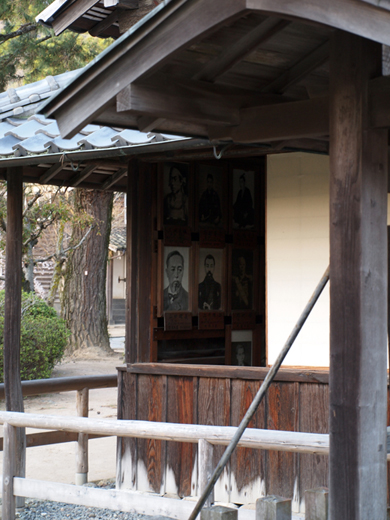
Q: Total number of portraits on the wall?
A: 7